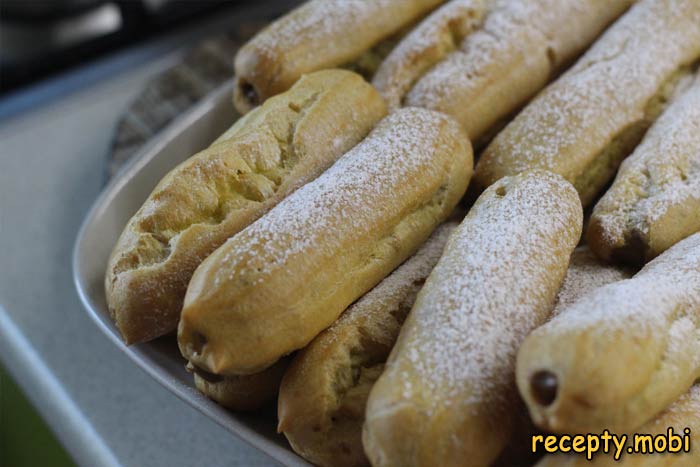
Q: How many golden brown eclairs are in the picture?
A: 12